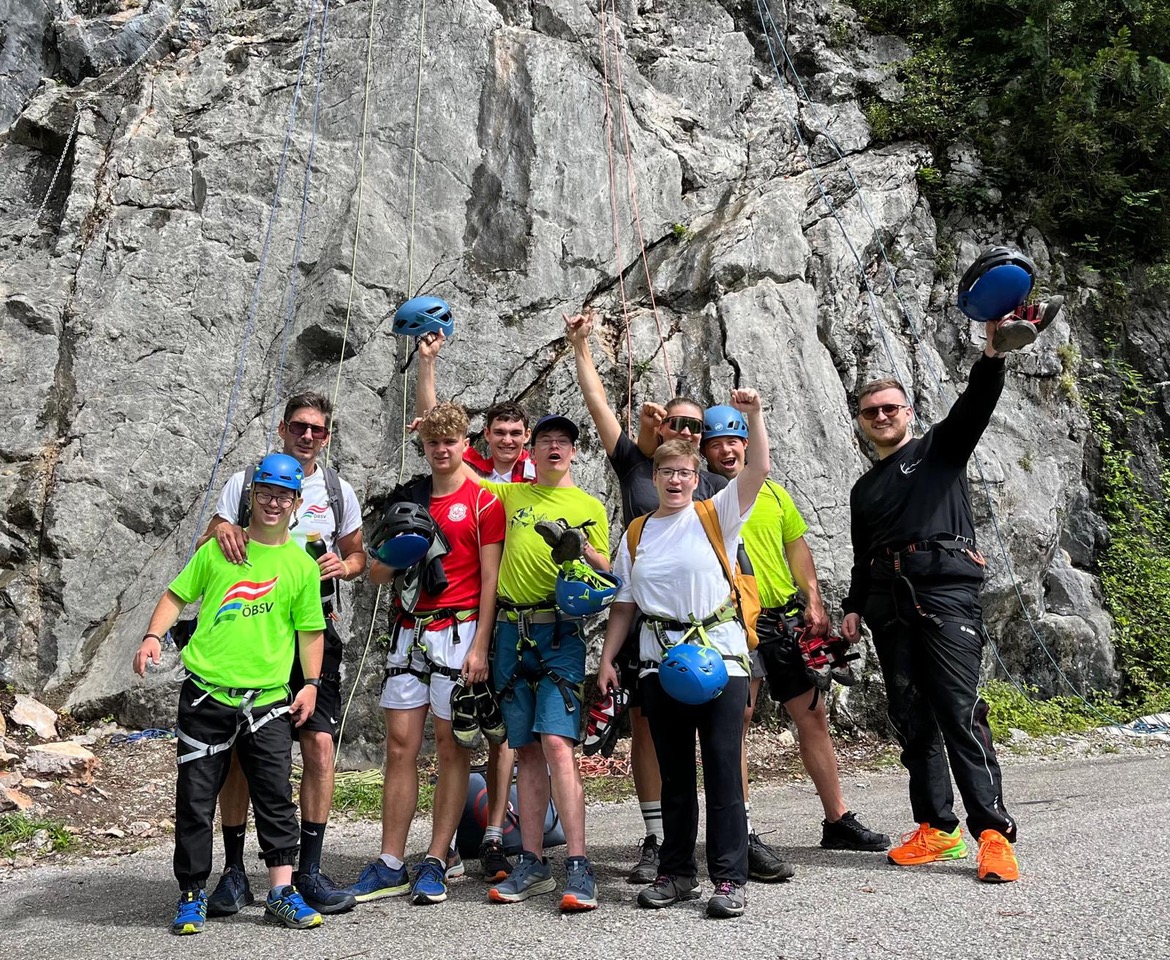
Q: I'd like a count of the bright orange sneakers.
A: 2